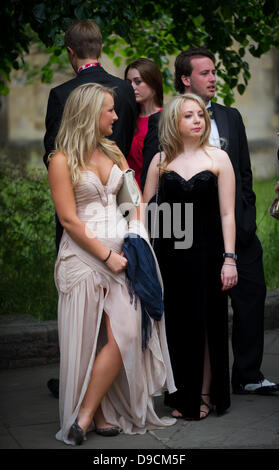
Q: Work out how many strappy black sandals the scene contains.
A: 2